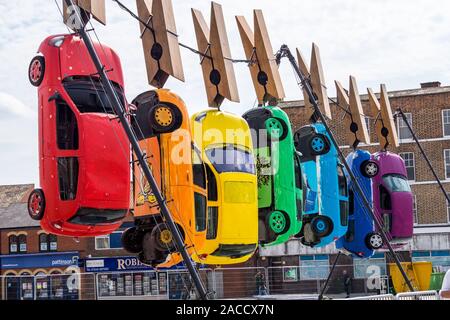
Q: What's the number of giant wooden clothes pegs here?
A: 7